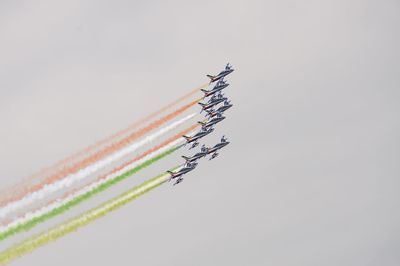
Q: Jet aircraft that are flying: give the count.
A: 9